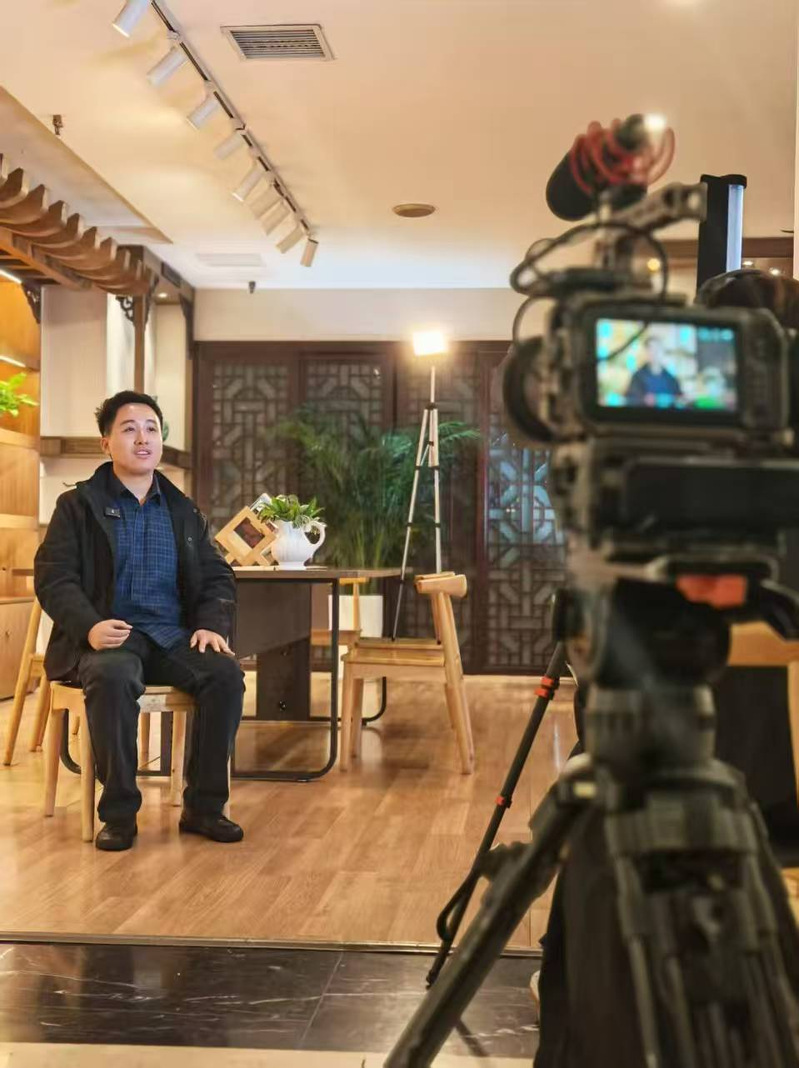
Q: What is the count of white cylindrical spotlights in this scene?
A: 9